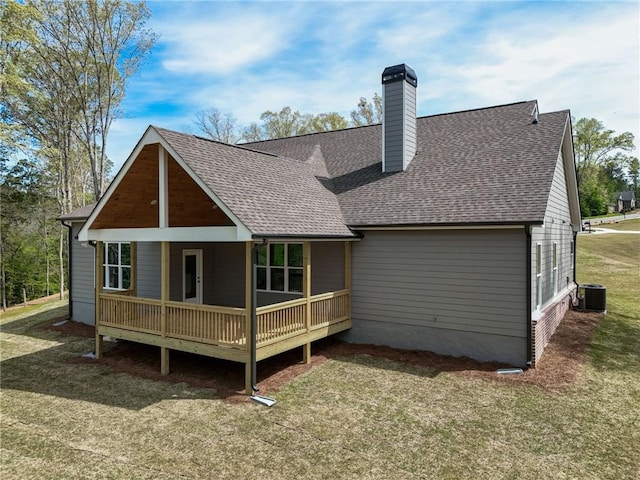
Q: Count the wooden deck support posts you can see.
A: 4